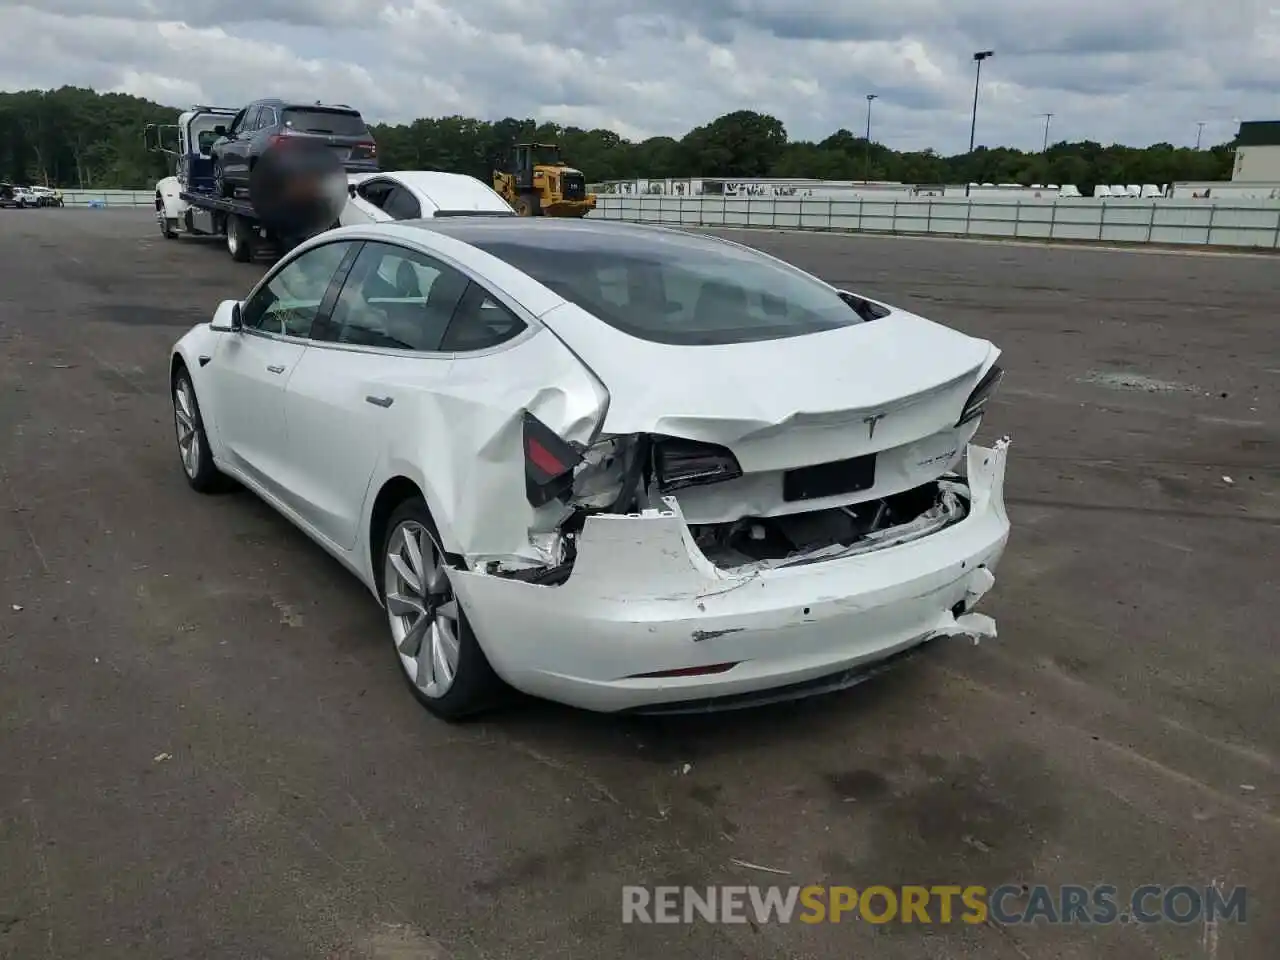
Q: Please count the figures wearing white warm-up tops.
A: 0